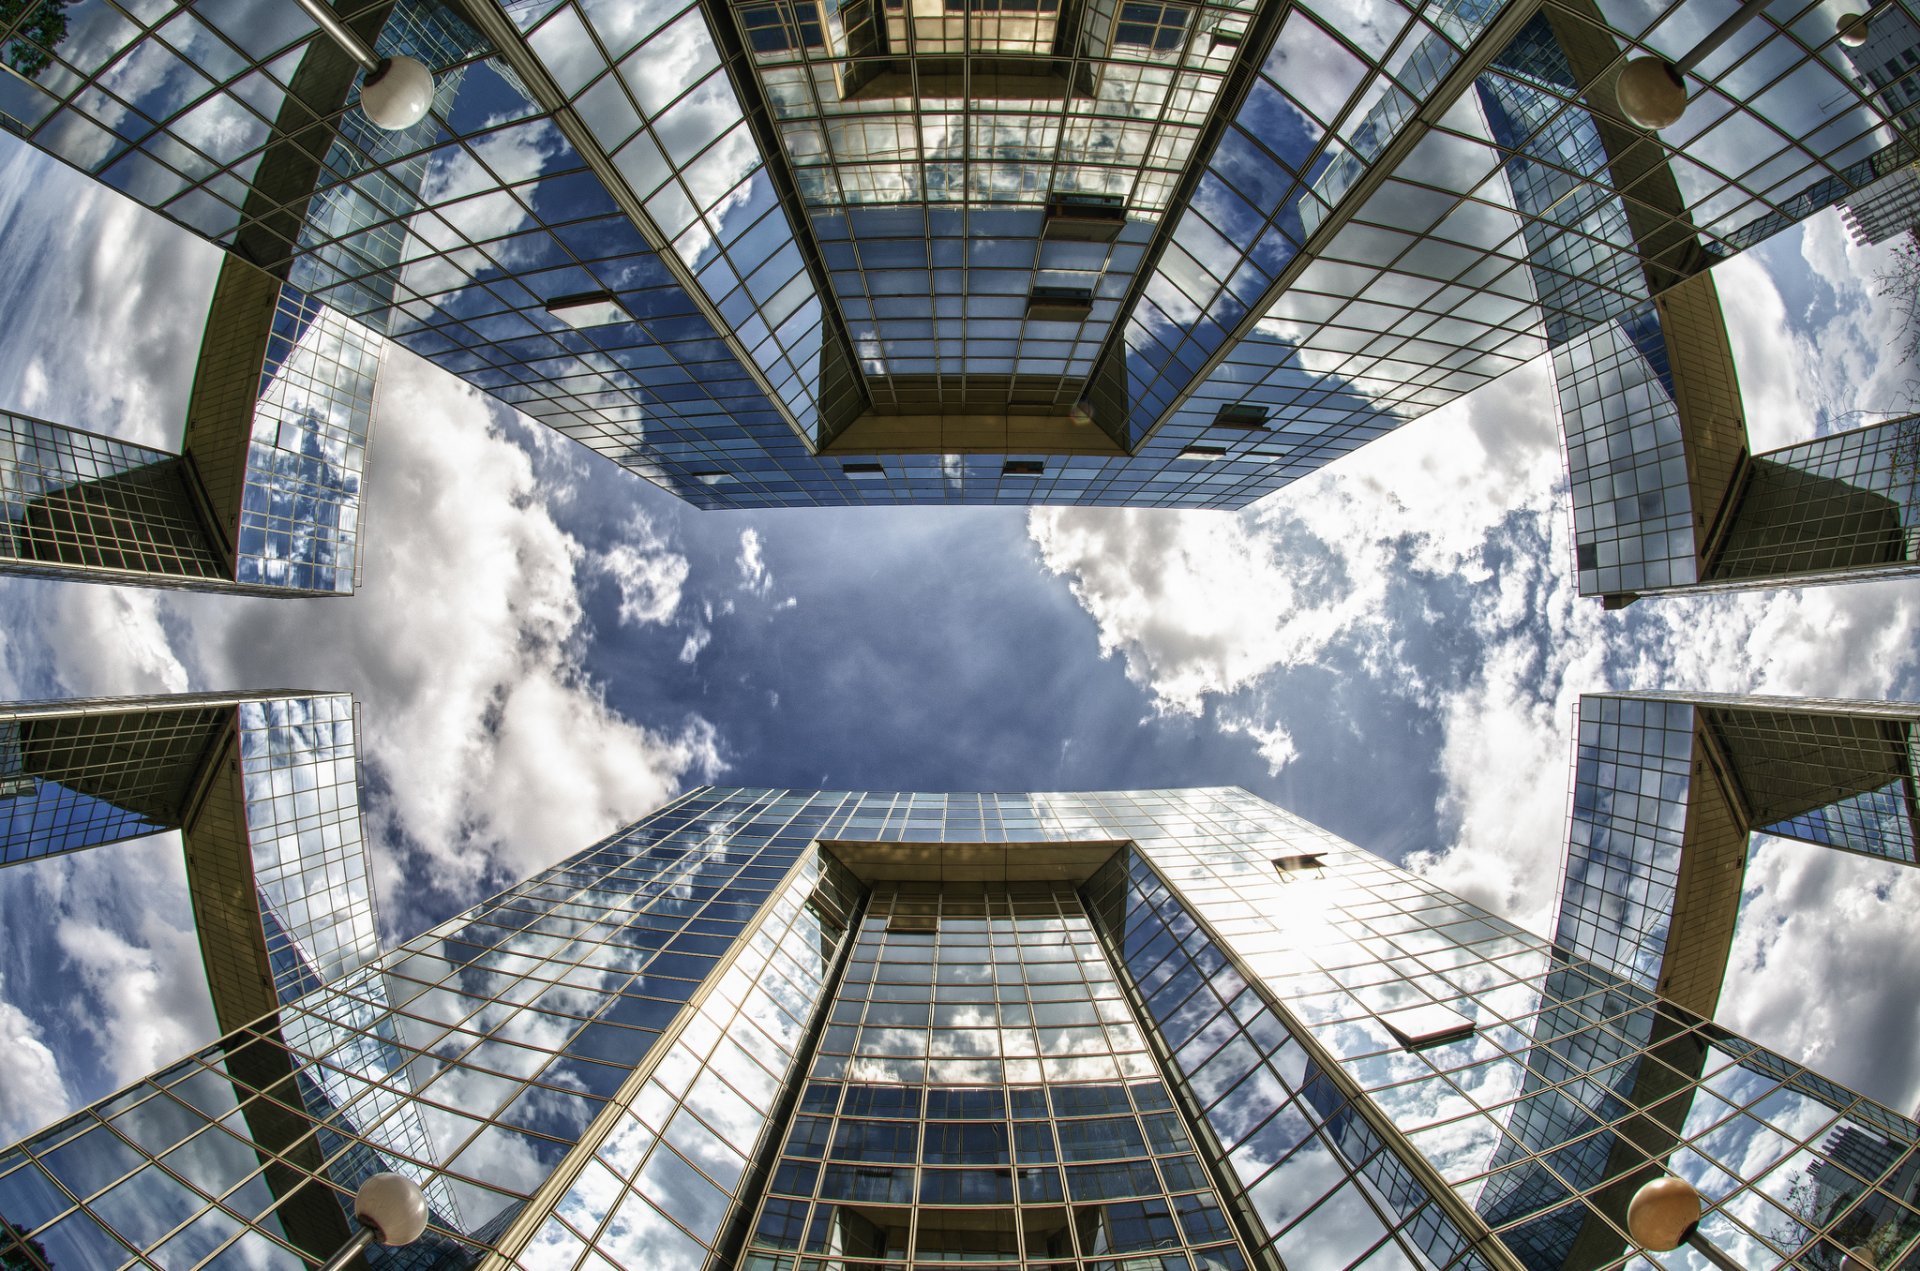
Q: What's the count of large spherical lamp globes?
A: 4